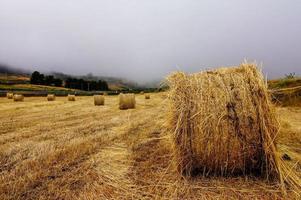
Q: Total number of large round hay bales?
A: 8